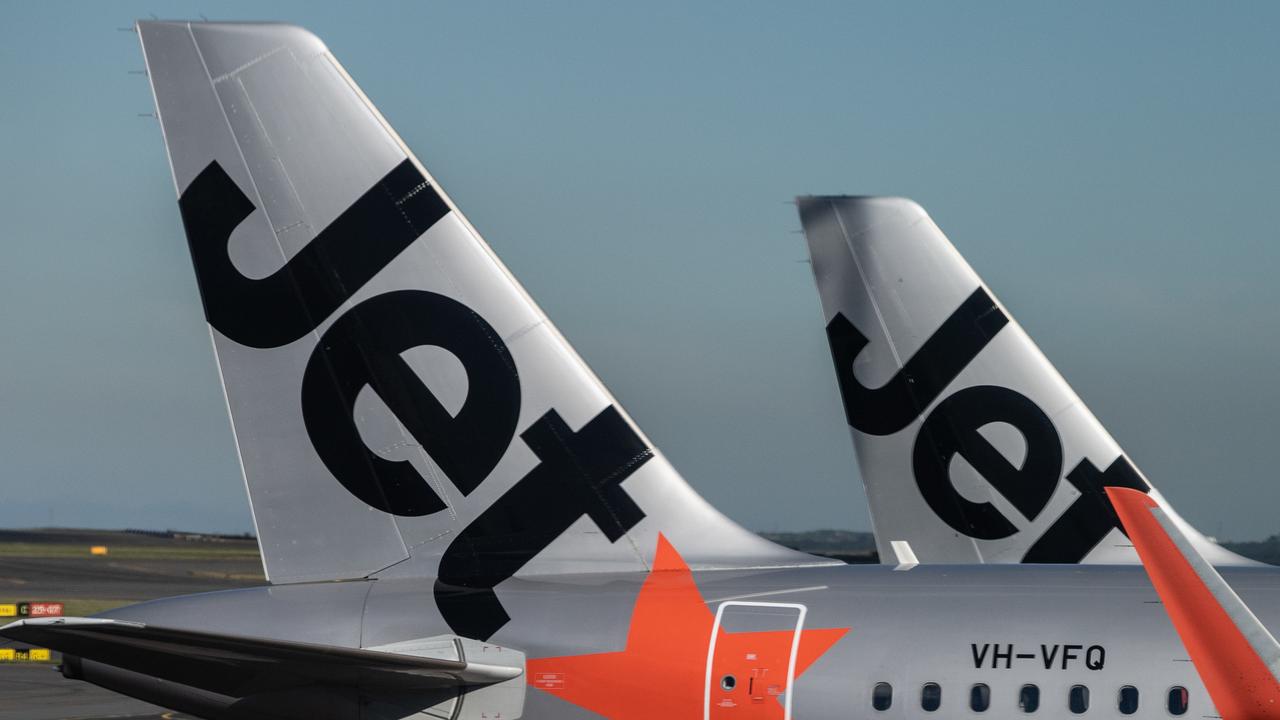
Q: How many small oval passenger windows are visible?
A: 7